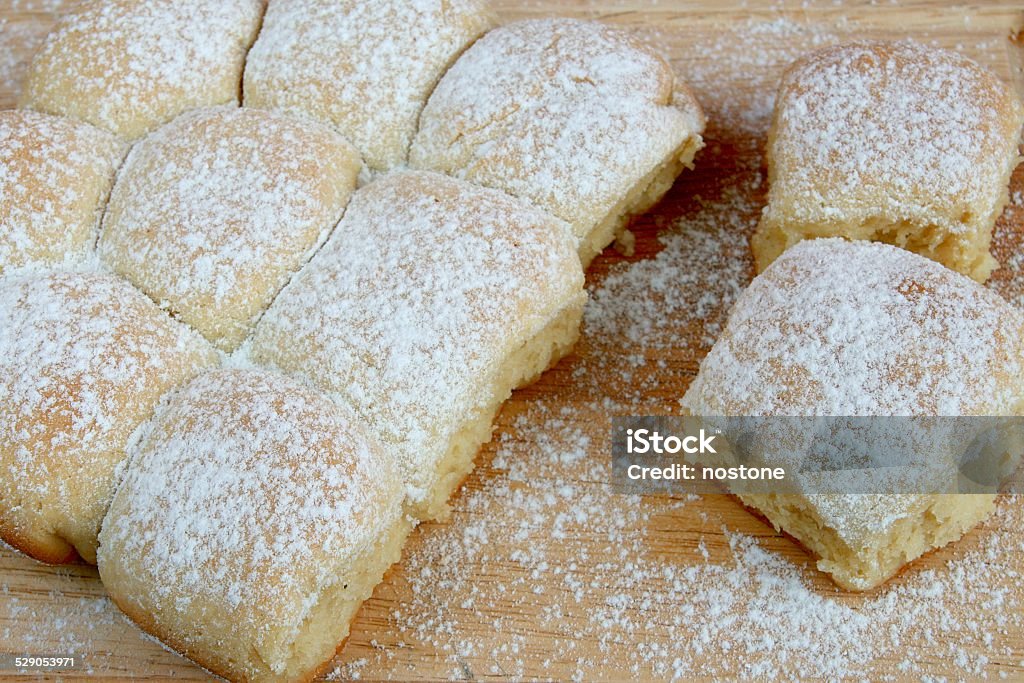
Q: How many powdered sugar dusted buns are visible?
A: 10